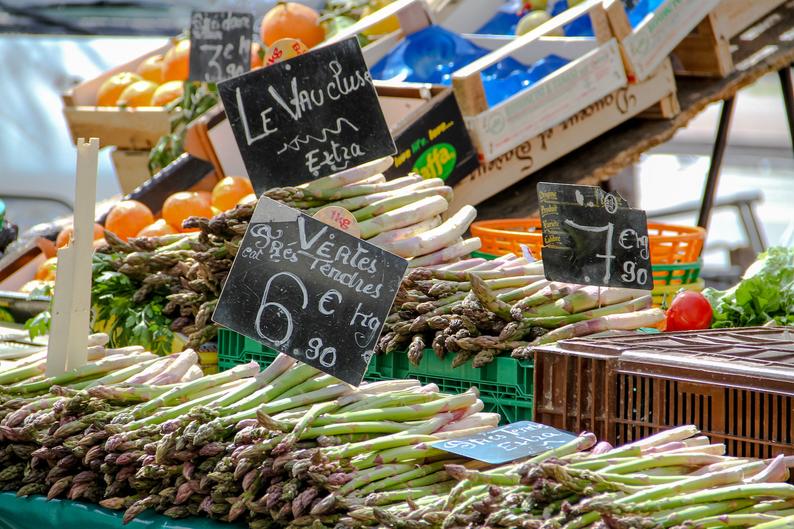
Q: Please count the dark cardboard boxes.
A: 1